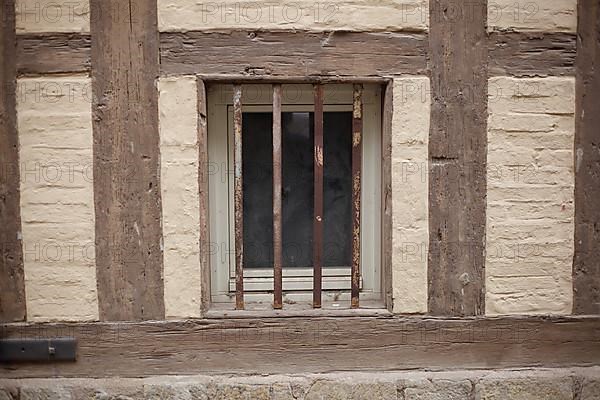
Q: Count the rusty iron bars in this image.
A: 4